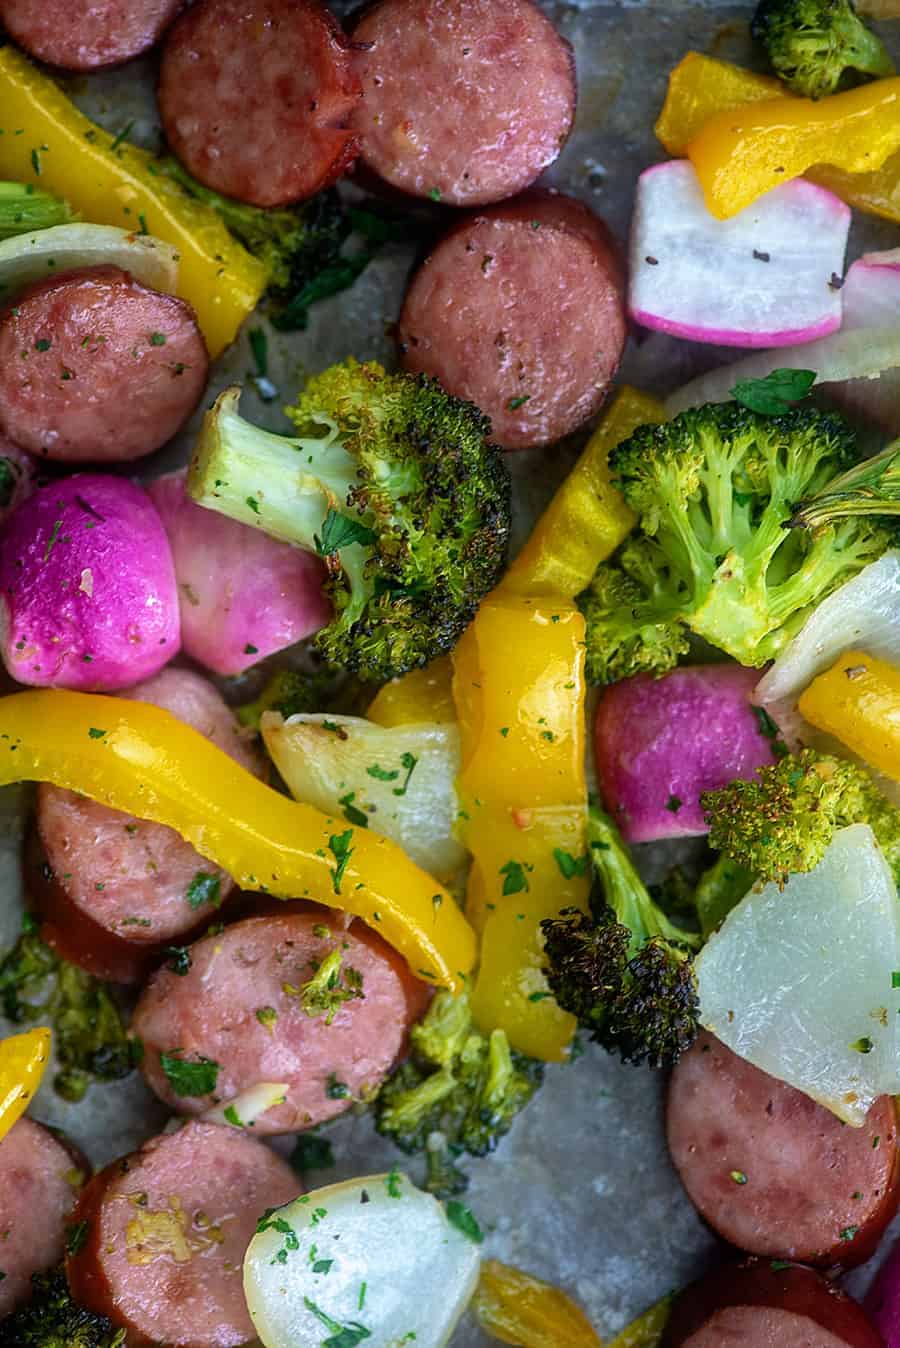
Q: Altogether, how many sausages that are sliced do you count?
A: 11